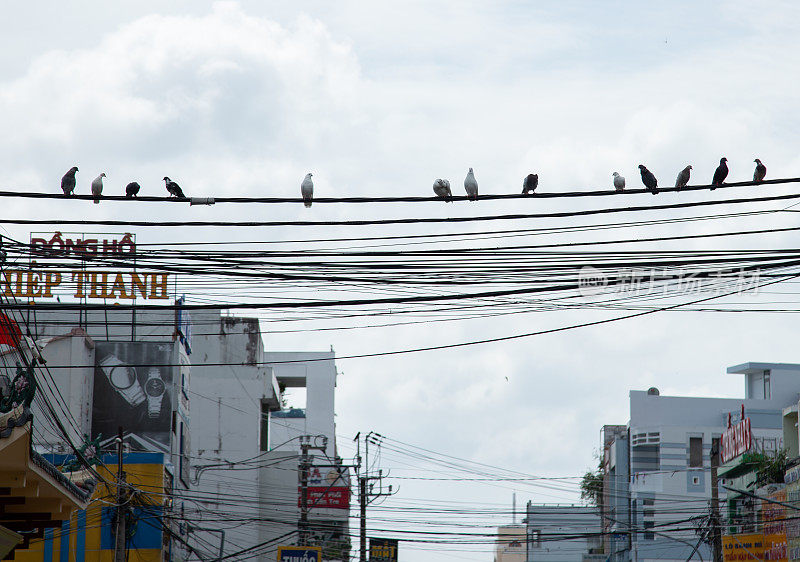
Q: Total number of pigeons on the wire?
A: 13